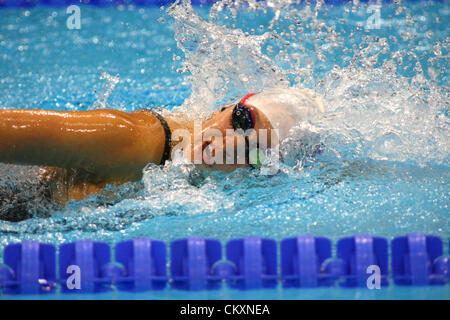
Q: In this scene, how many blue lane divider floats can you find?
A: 8